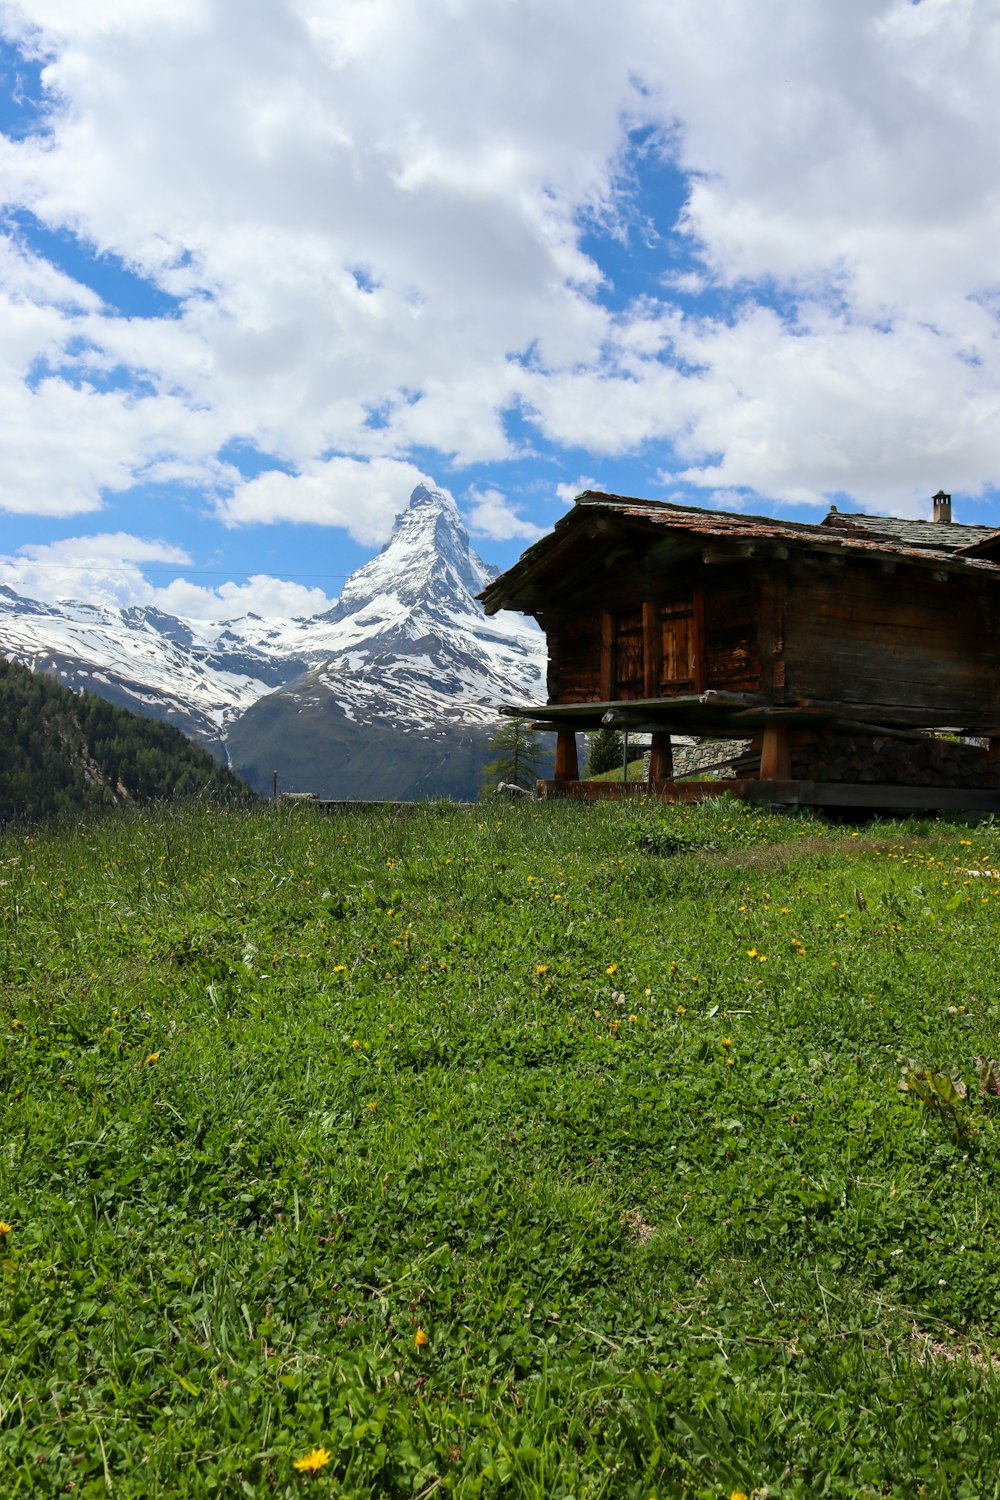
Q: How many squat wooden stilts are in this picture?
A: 3